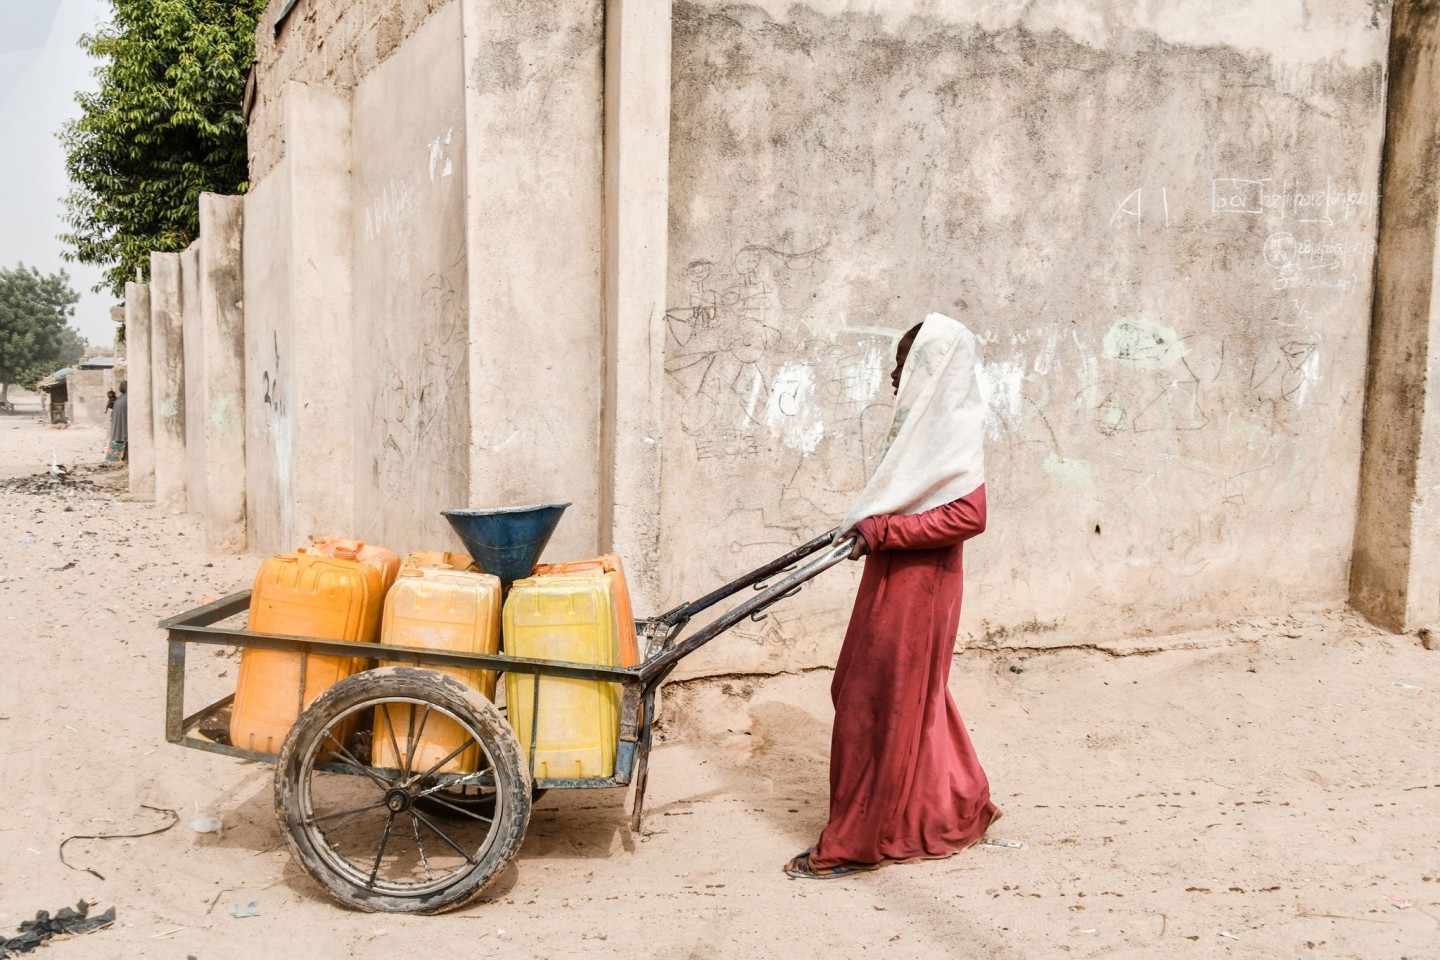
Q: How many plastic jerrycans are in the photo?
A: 6